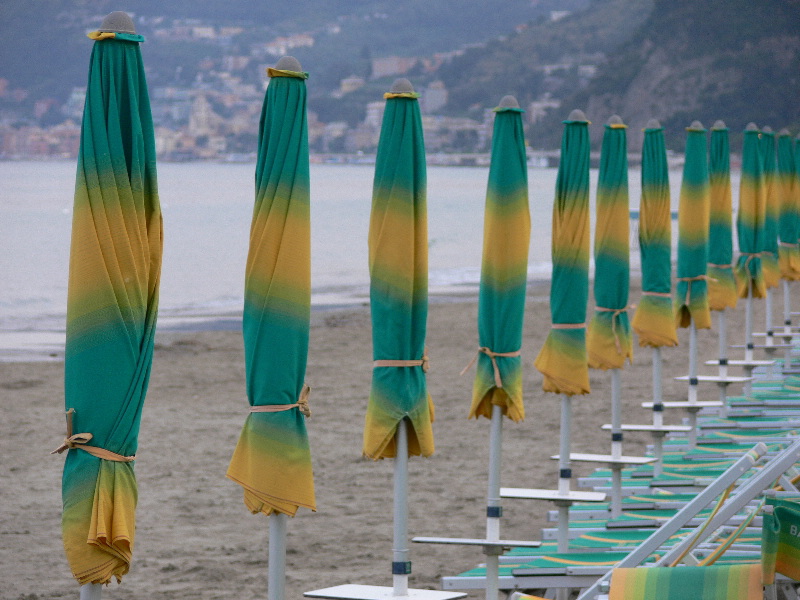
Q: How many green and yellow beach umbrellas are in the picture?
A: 13